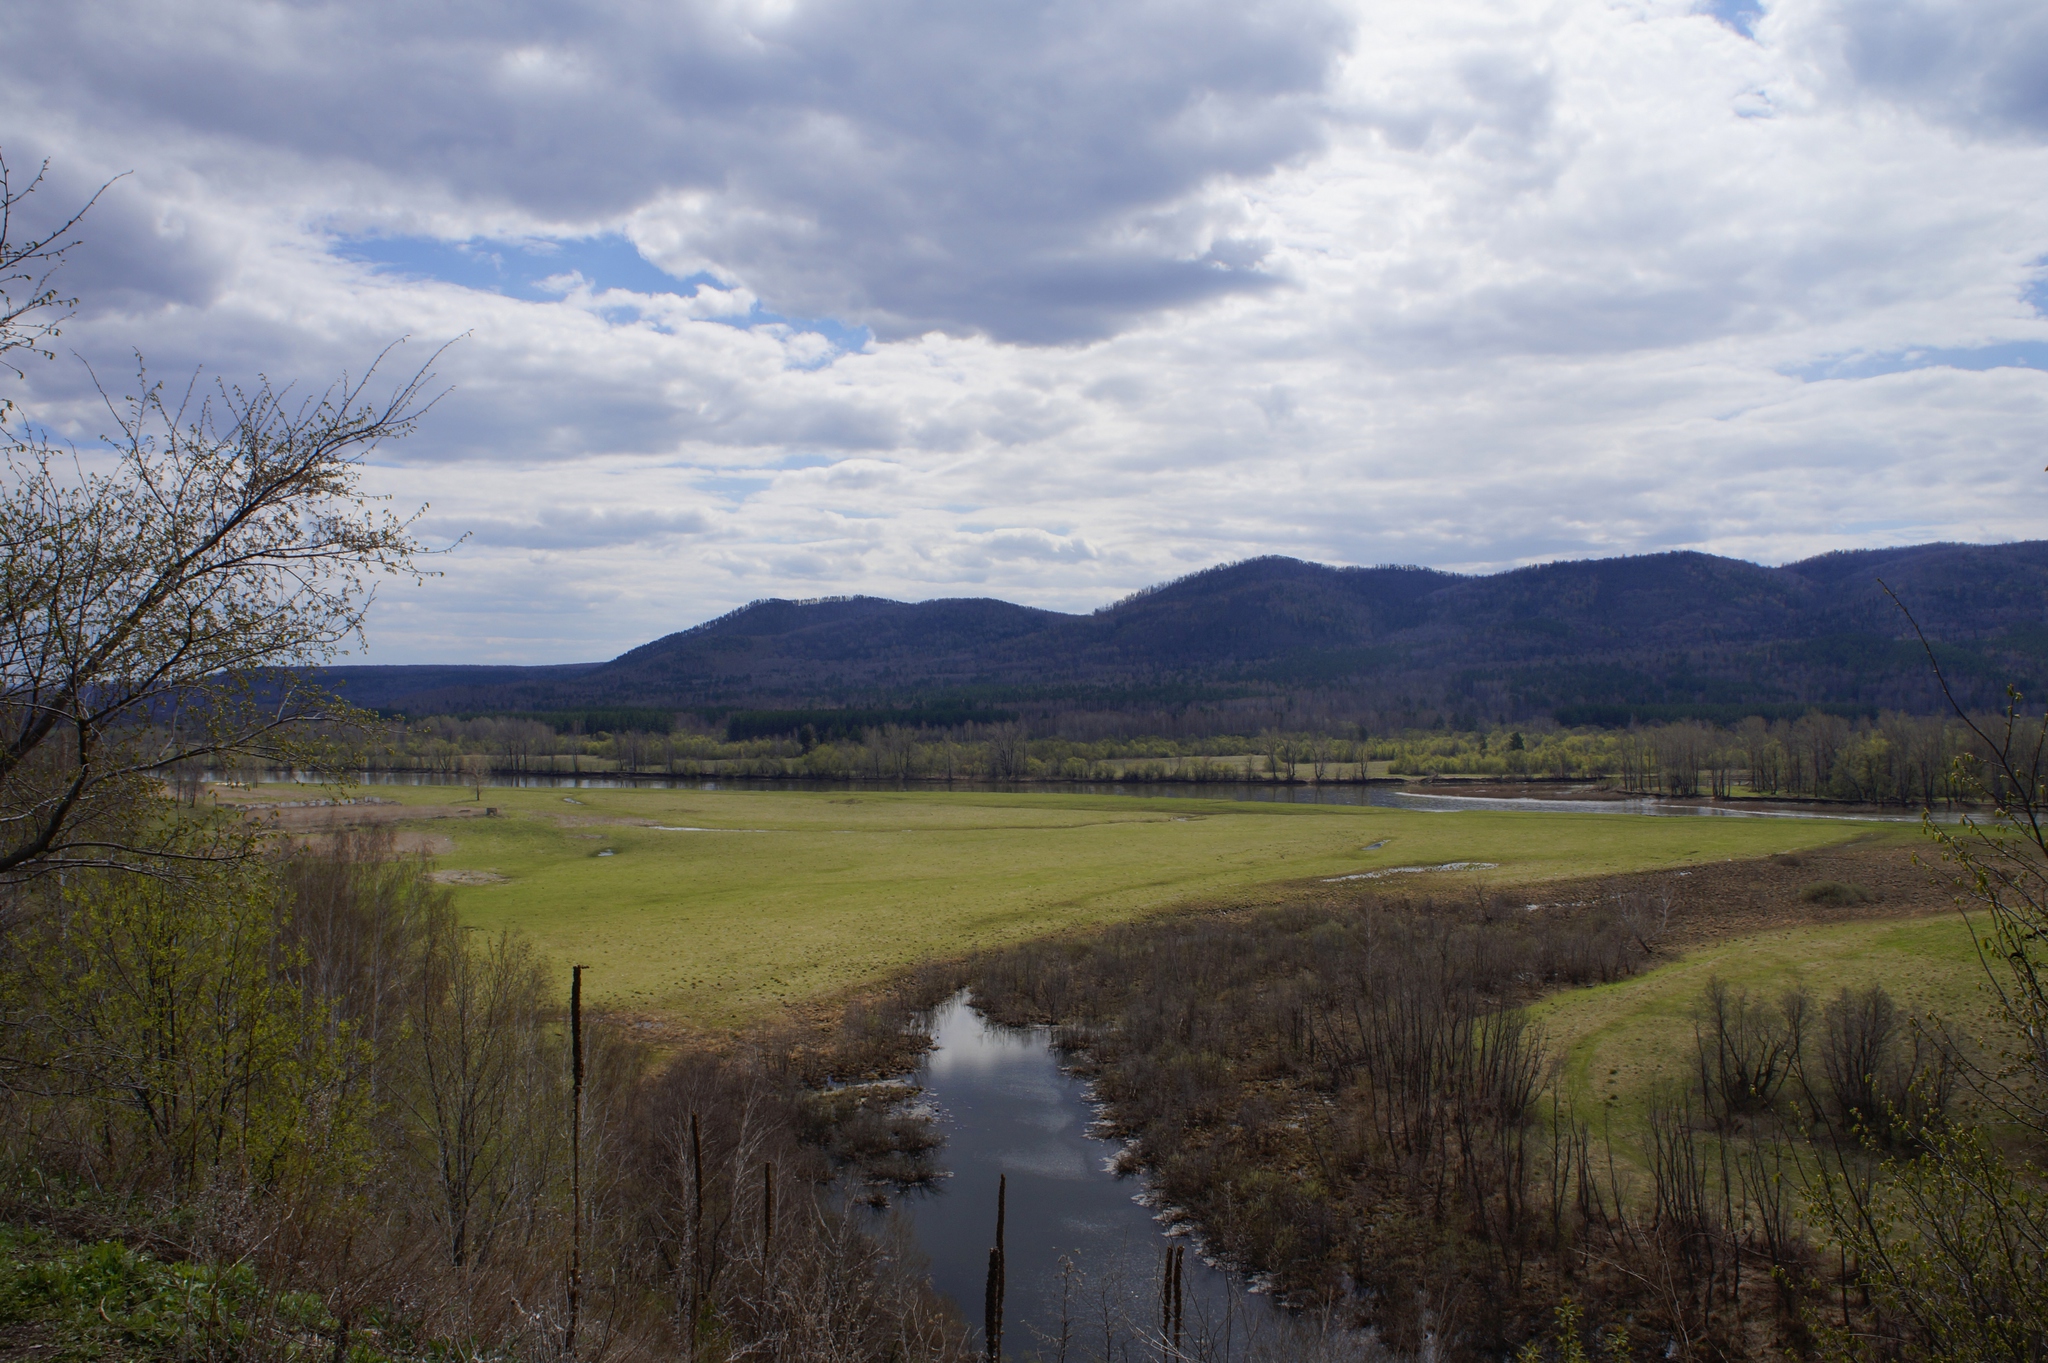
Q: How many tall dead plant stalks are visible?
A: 7